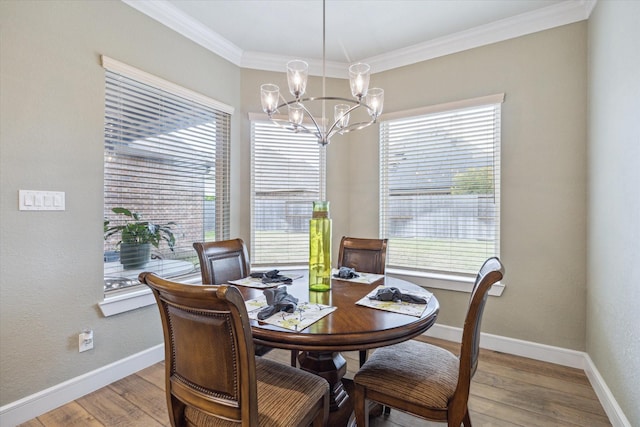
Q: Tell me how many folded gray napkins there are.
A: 4